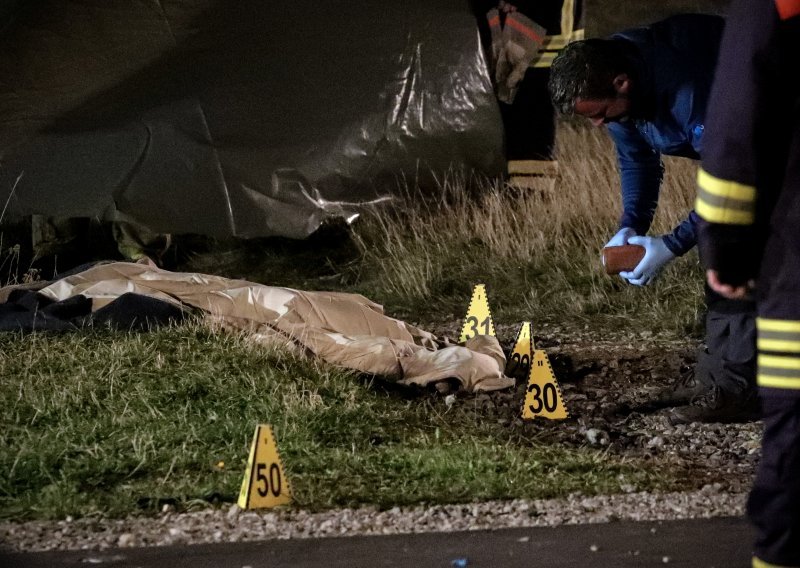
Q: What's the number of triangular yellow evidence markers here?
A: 4